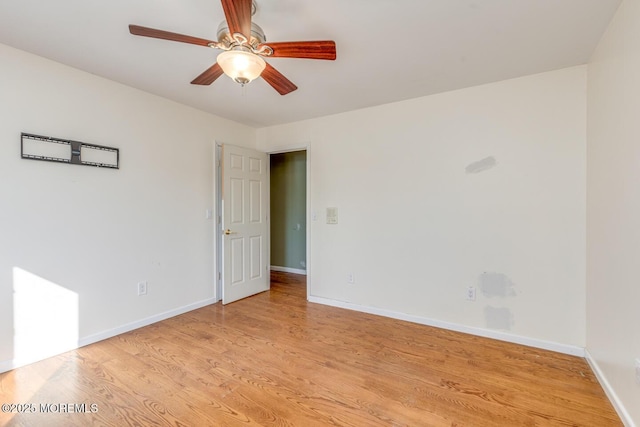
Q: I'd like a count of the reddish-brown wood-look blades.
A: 5